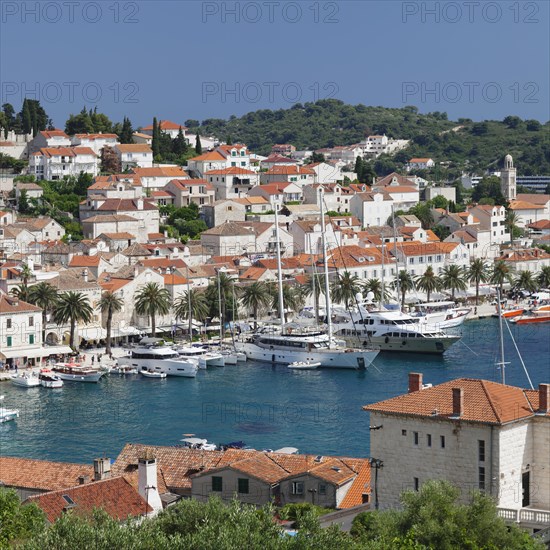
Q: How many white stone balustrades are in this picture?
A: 1